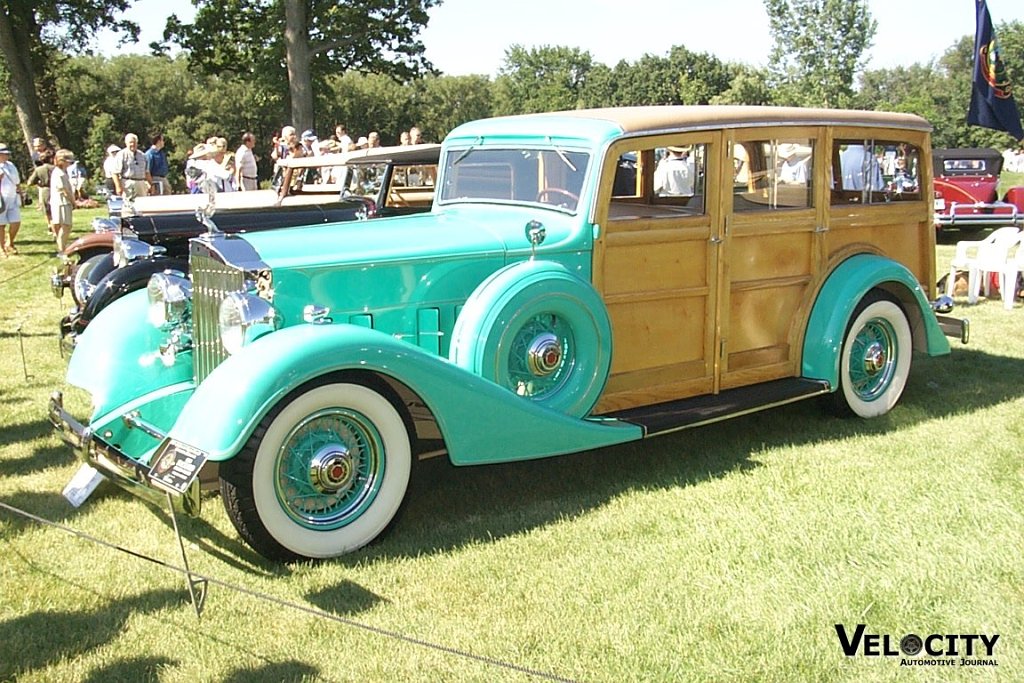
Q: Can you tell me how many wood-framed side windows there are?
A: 3